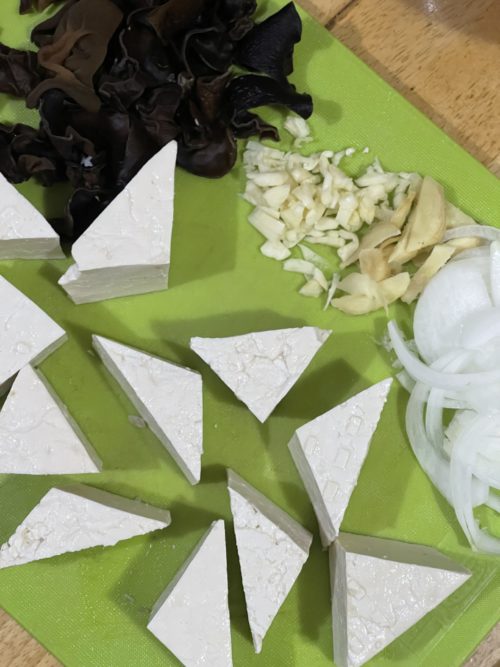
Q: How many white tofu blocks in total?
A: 11